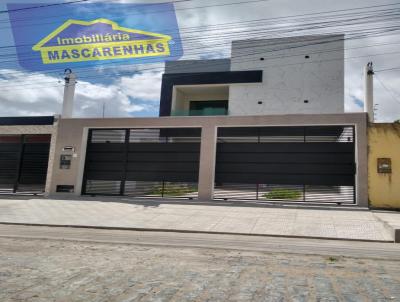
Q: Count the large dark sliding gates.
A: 2